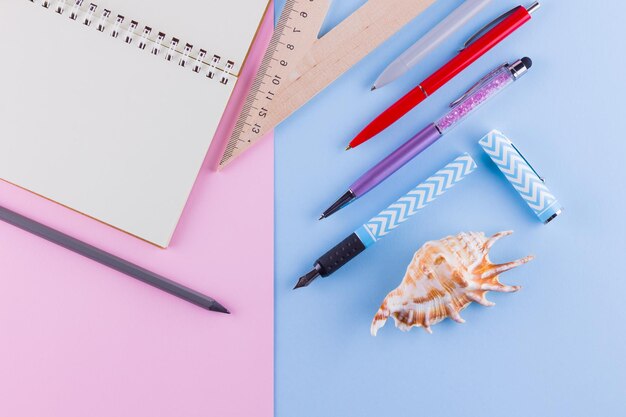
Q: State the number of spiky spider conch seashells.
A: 1